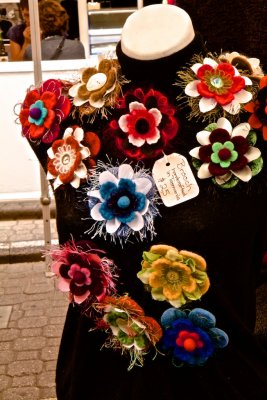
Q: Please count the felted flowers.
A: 13